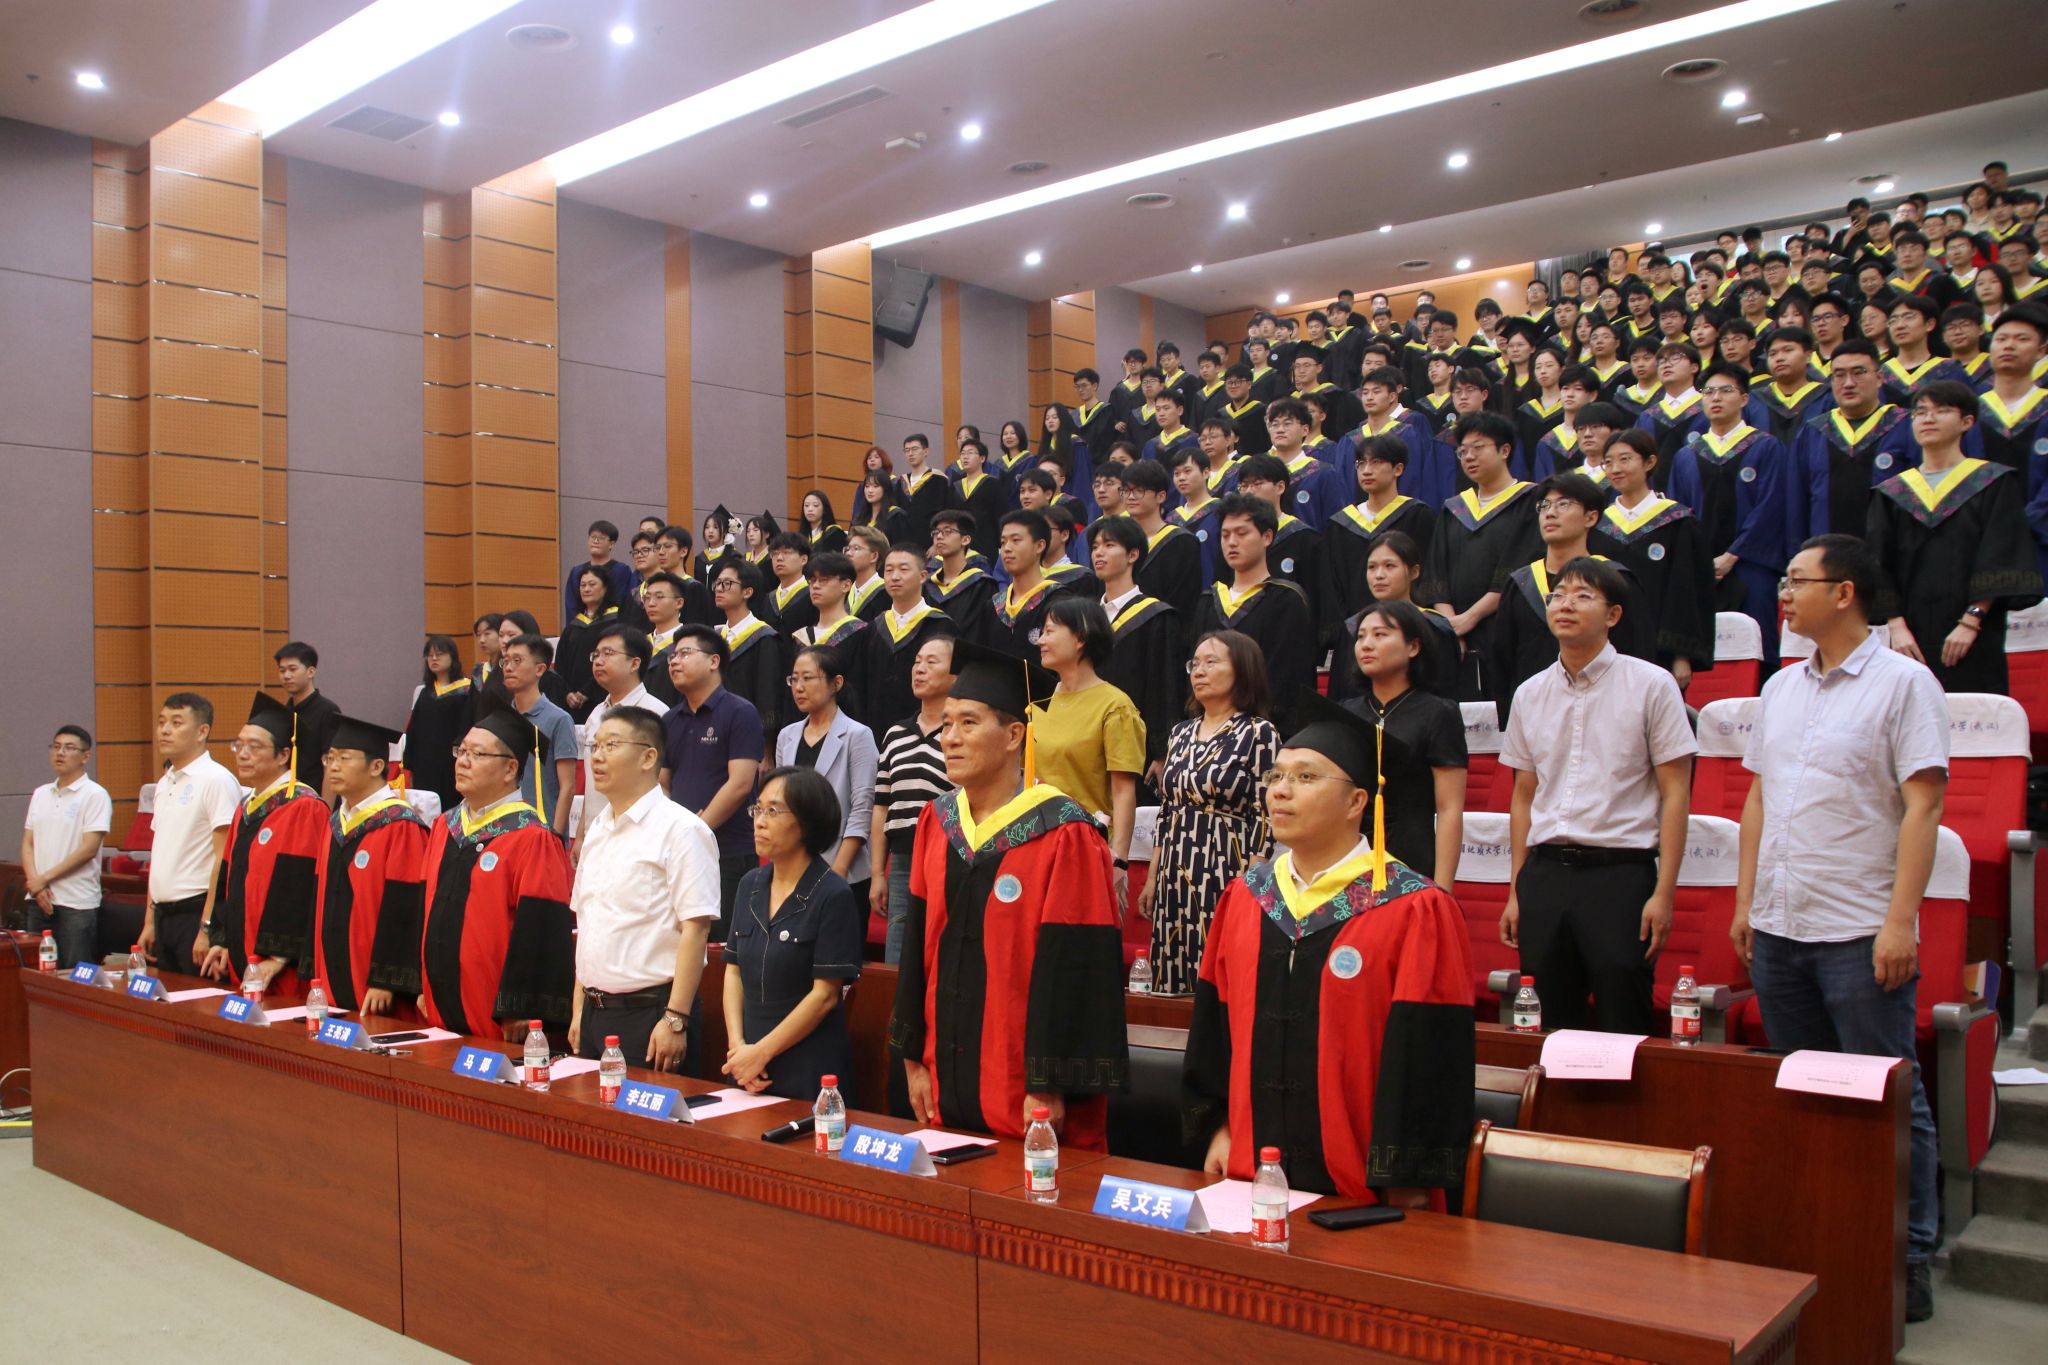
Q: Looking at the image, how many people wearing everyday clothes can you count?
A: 15